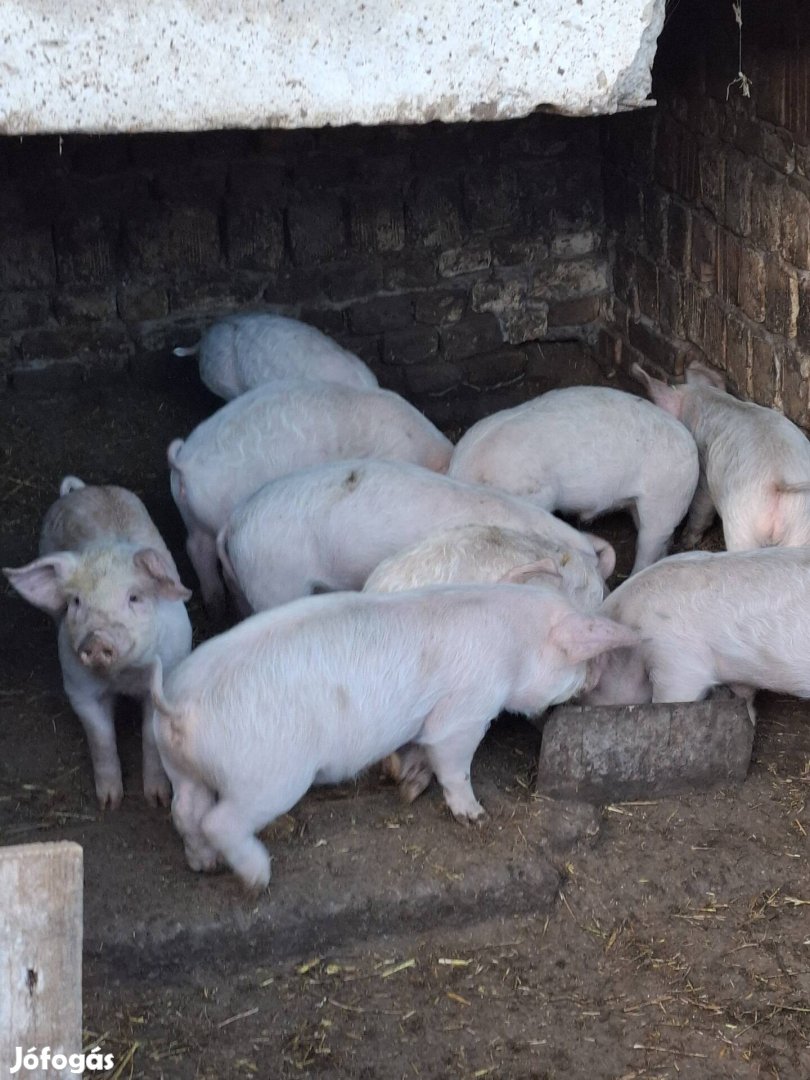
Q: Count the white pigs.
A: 9